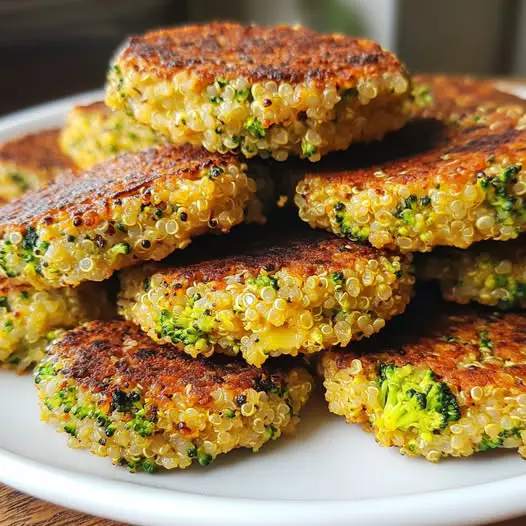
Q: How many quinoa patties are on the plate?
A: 11